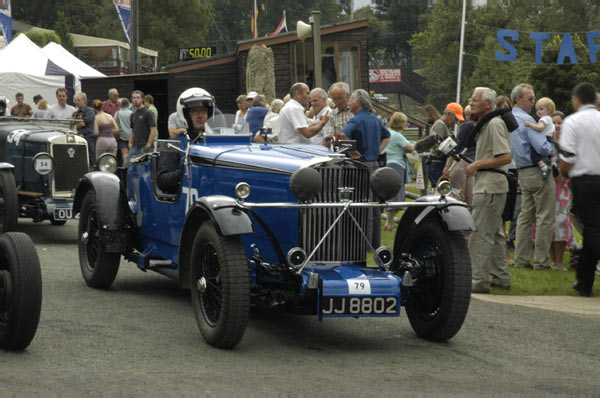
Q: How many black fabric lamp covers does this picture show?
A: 2